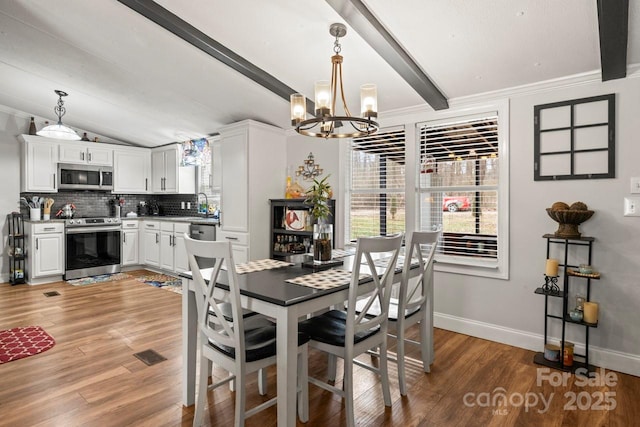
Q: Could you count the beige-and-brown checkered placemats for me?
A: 4